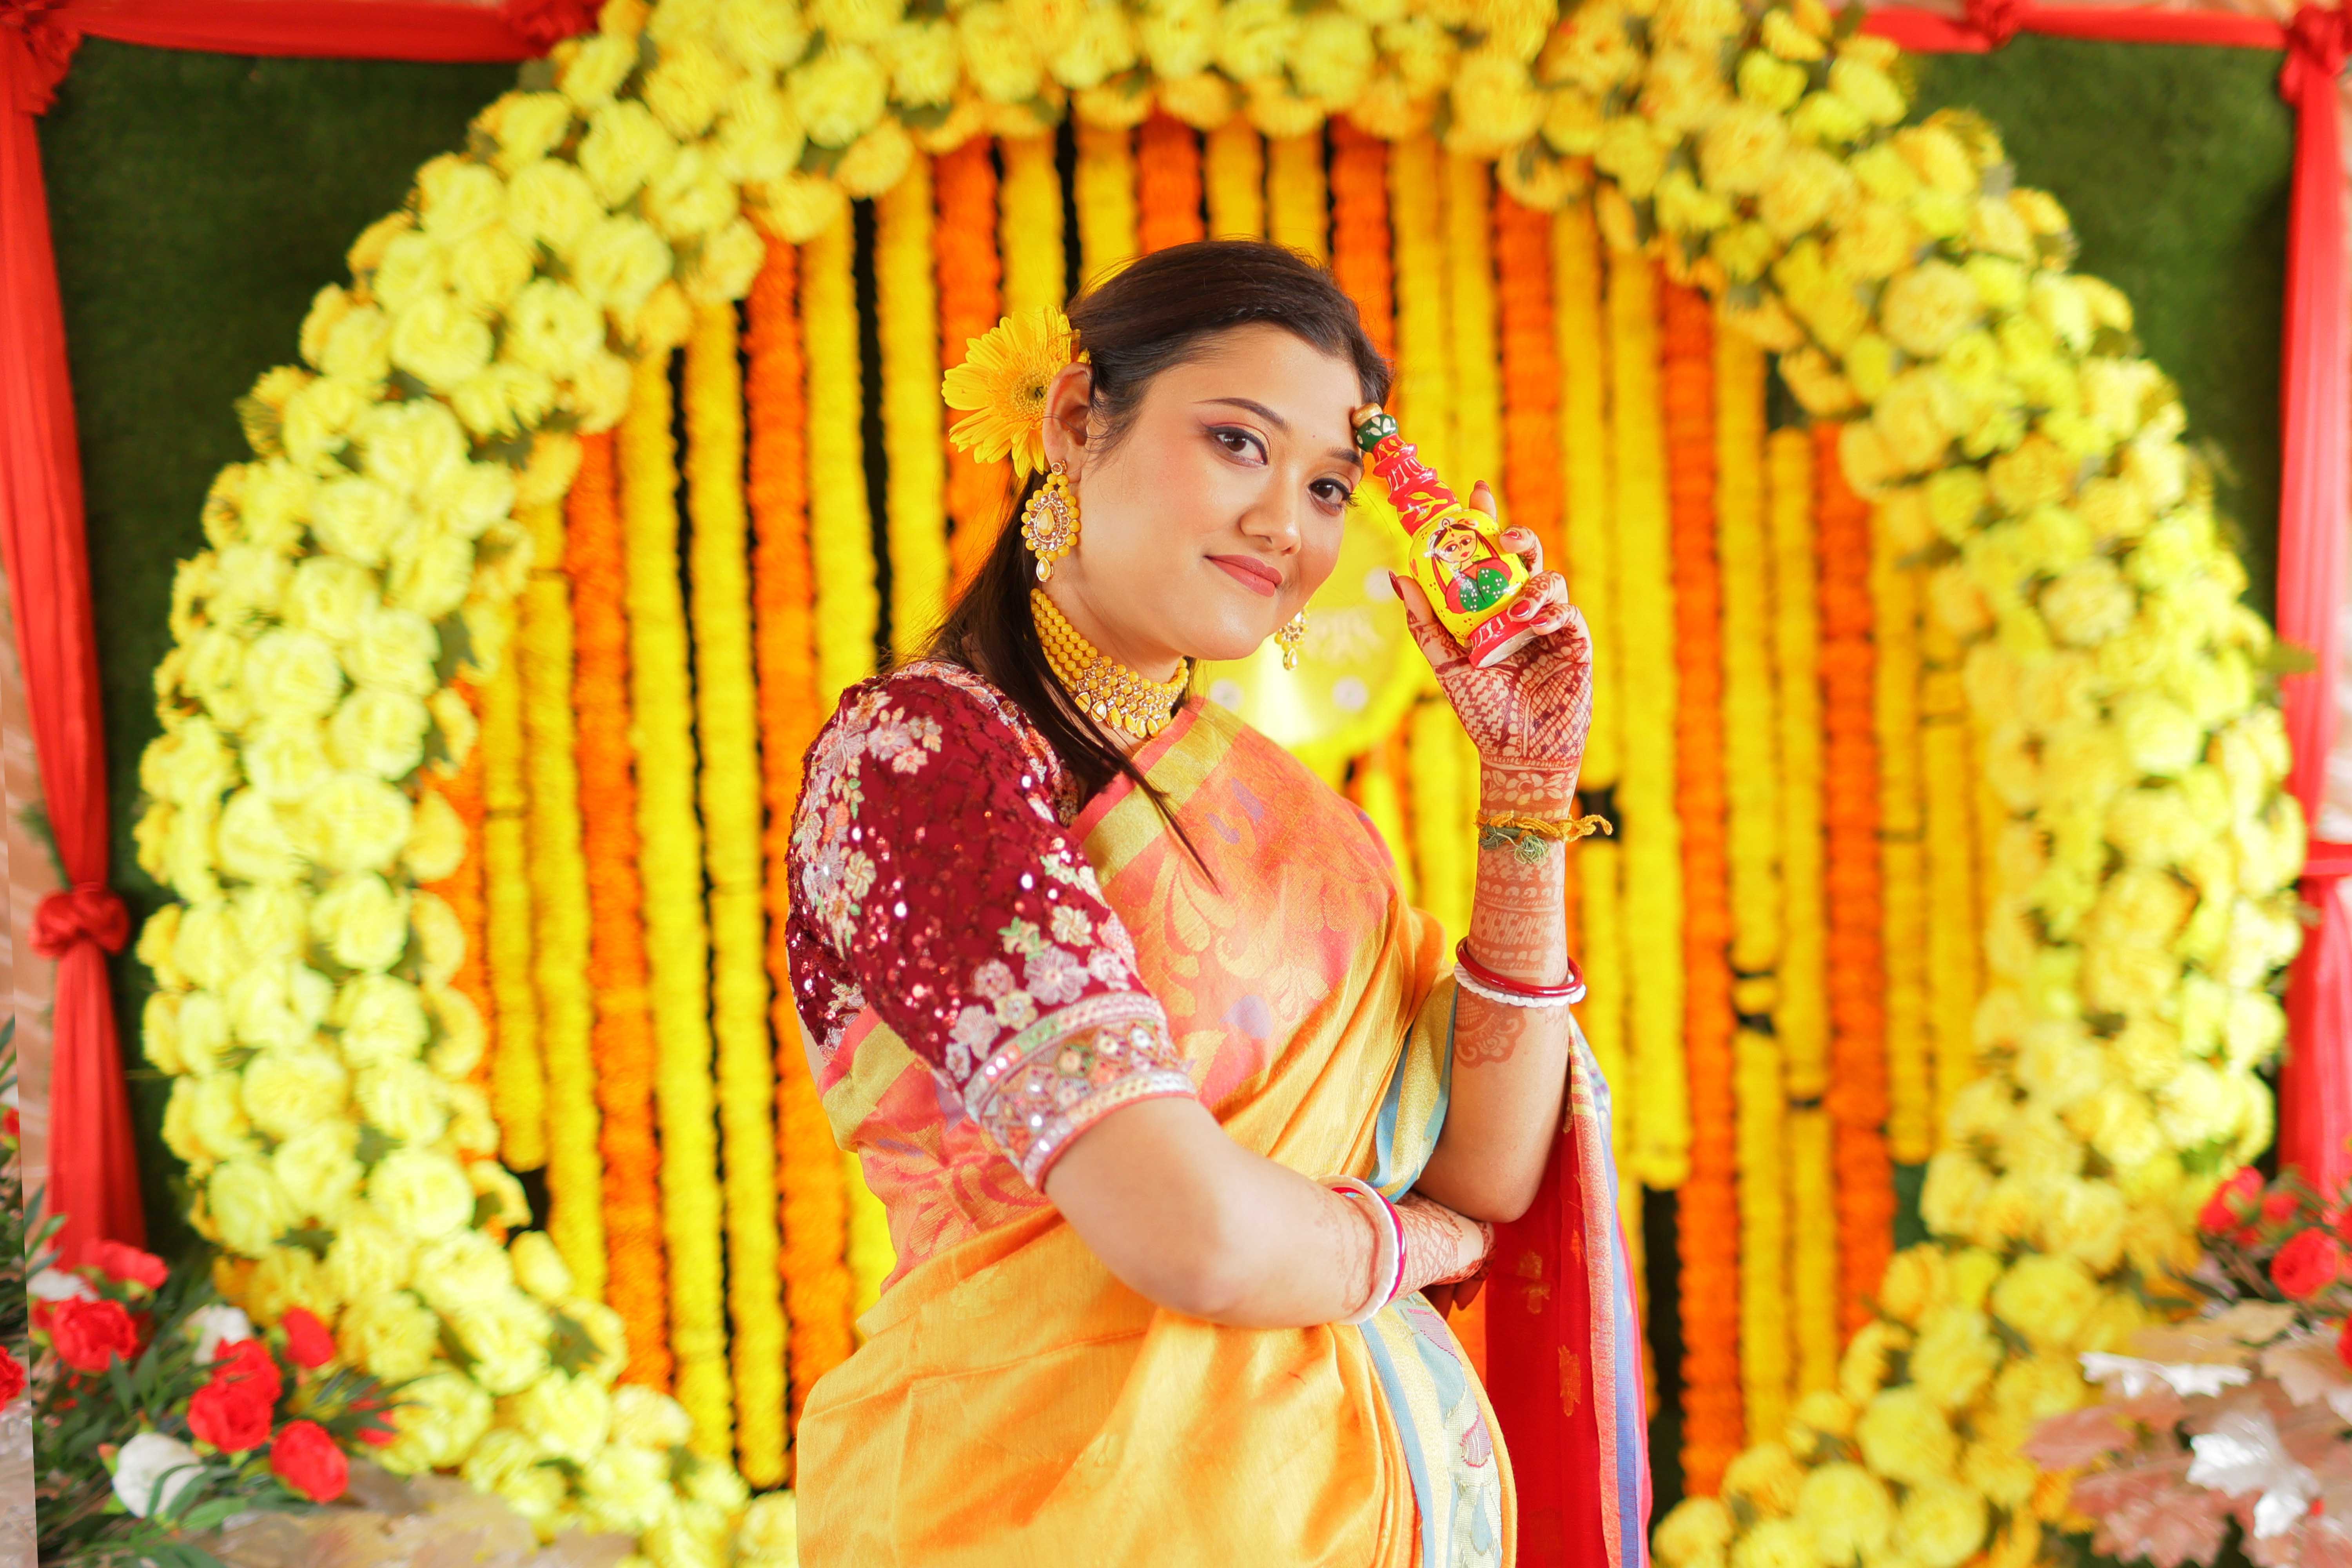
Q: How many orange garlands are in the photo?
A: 9